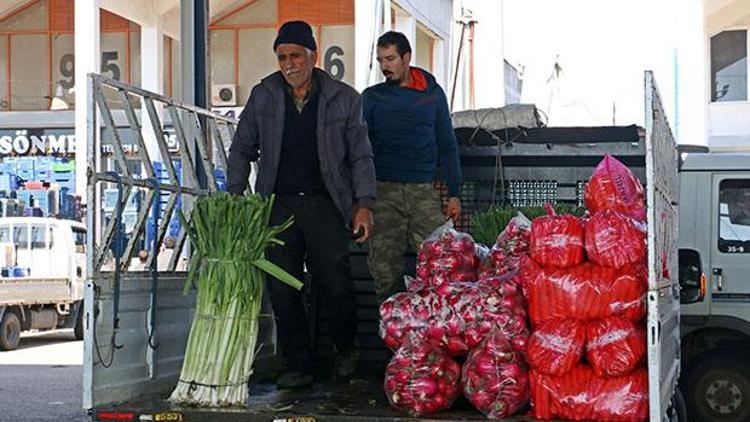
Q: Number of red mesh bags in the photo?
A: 7